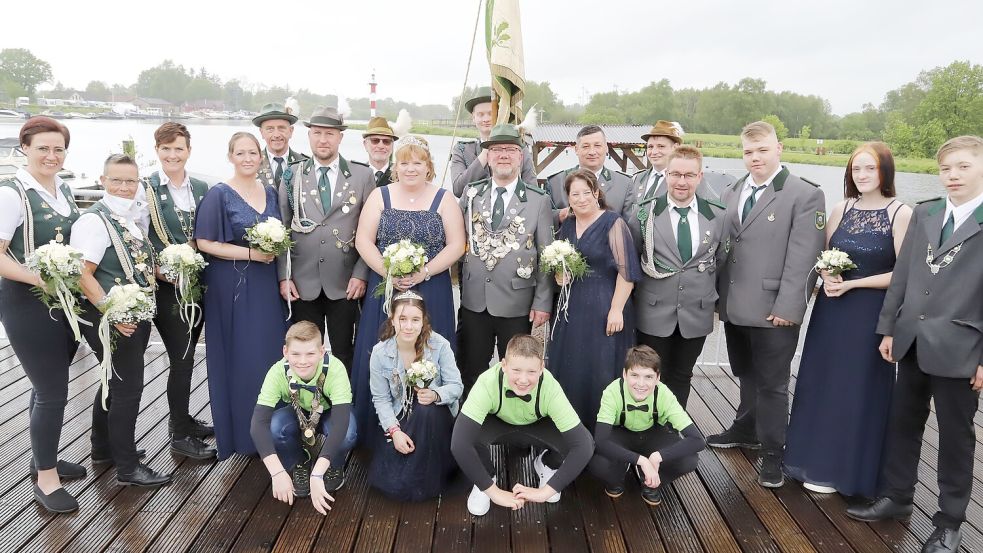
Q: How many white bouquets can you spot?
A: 8